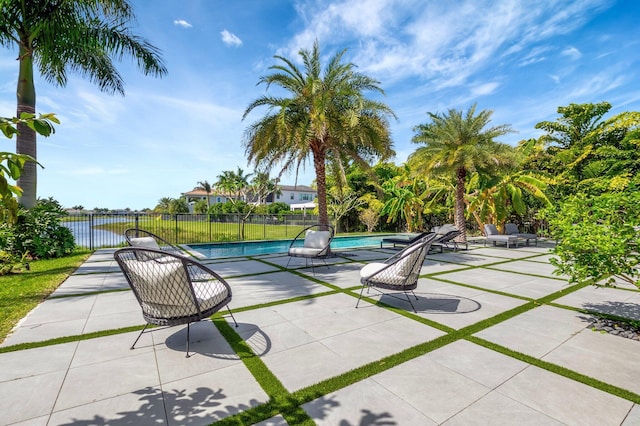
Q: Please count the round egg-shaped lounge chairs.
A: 4